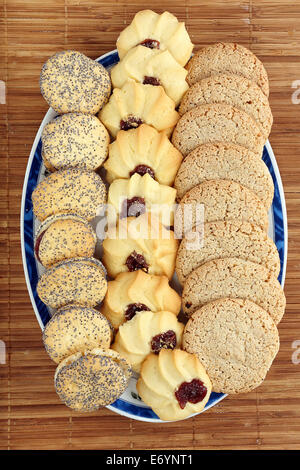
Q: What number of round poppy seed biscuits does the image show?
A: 7